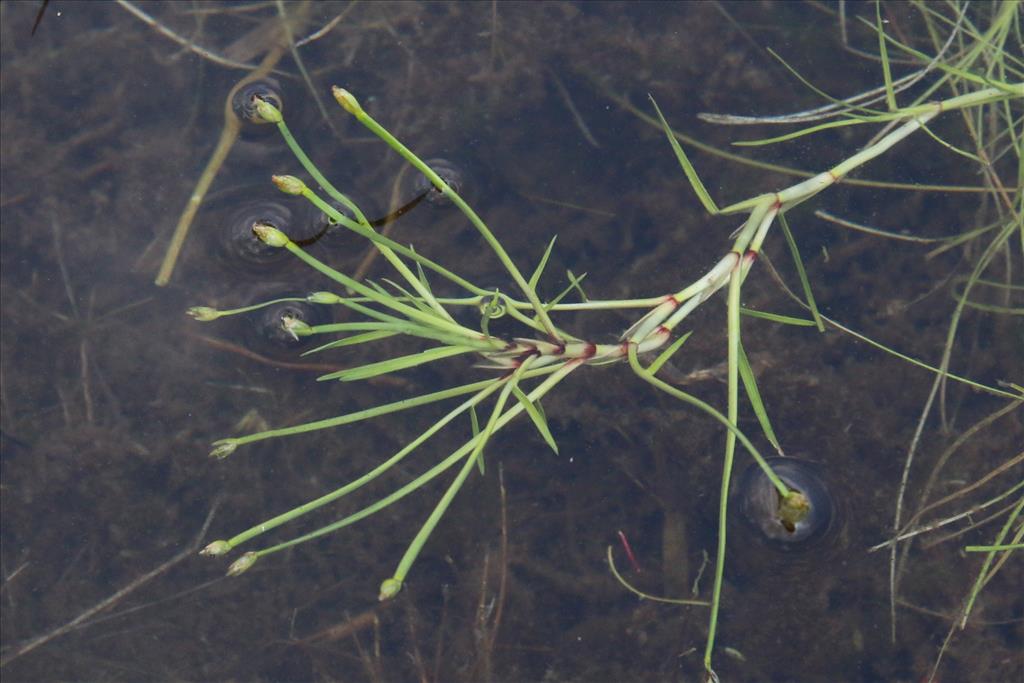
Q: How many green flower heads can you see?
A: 12